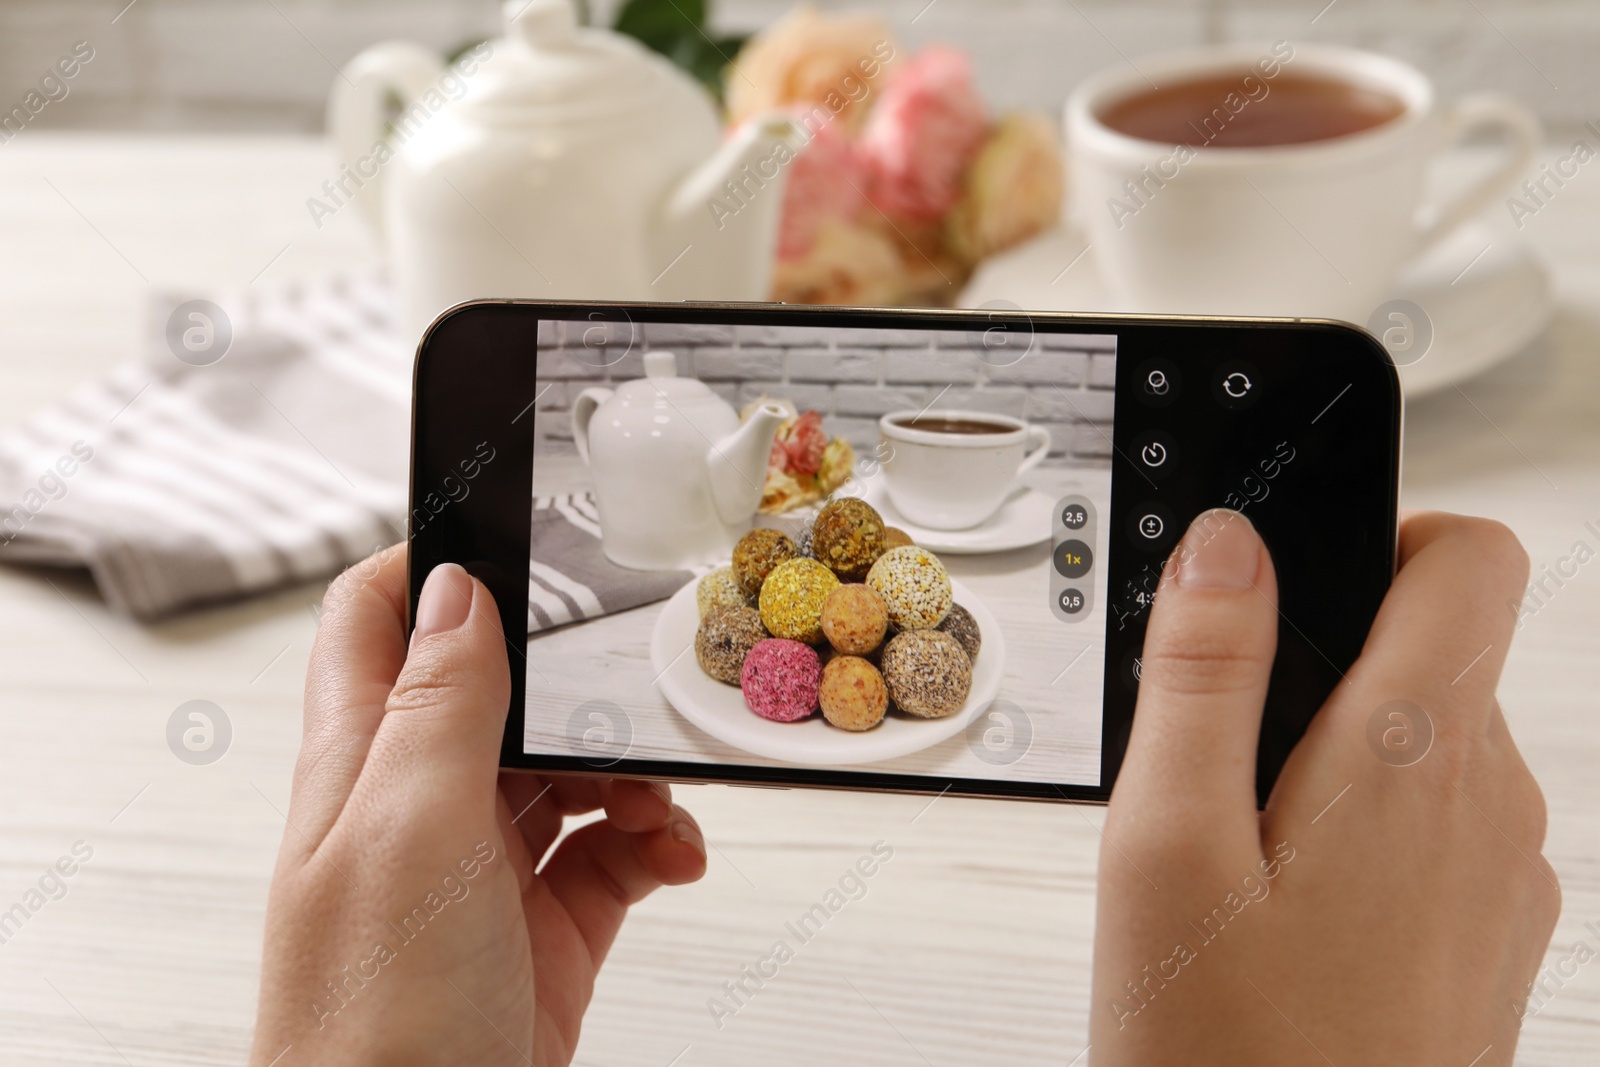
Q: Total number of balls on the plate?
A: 13